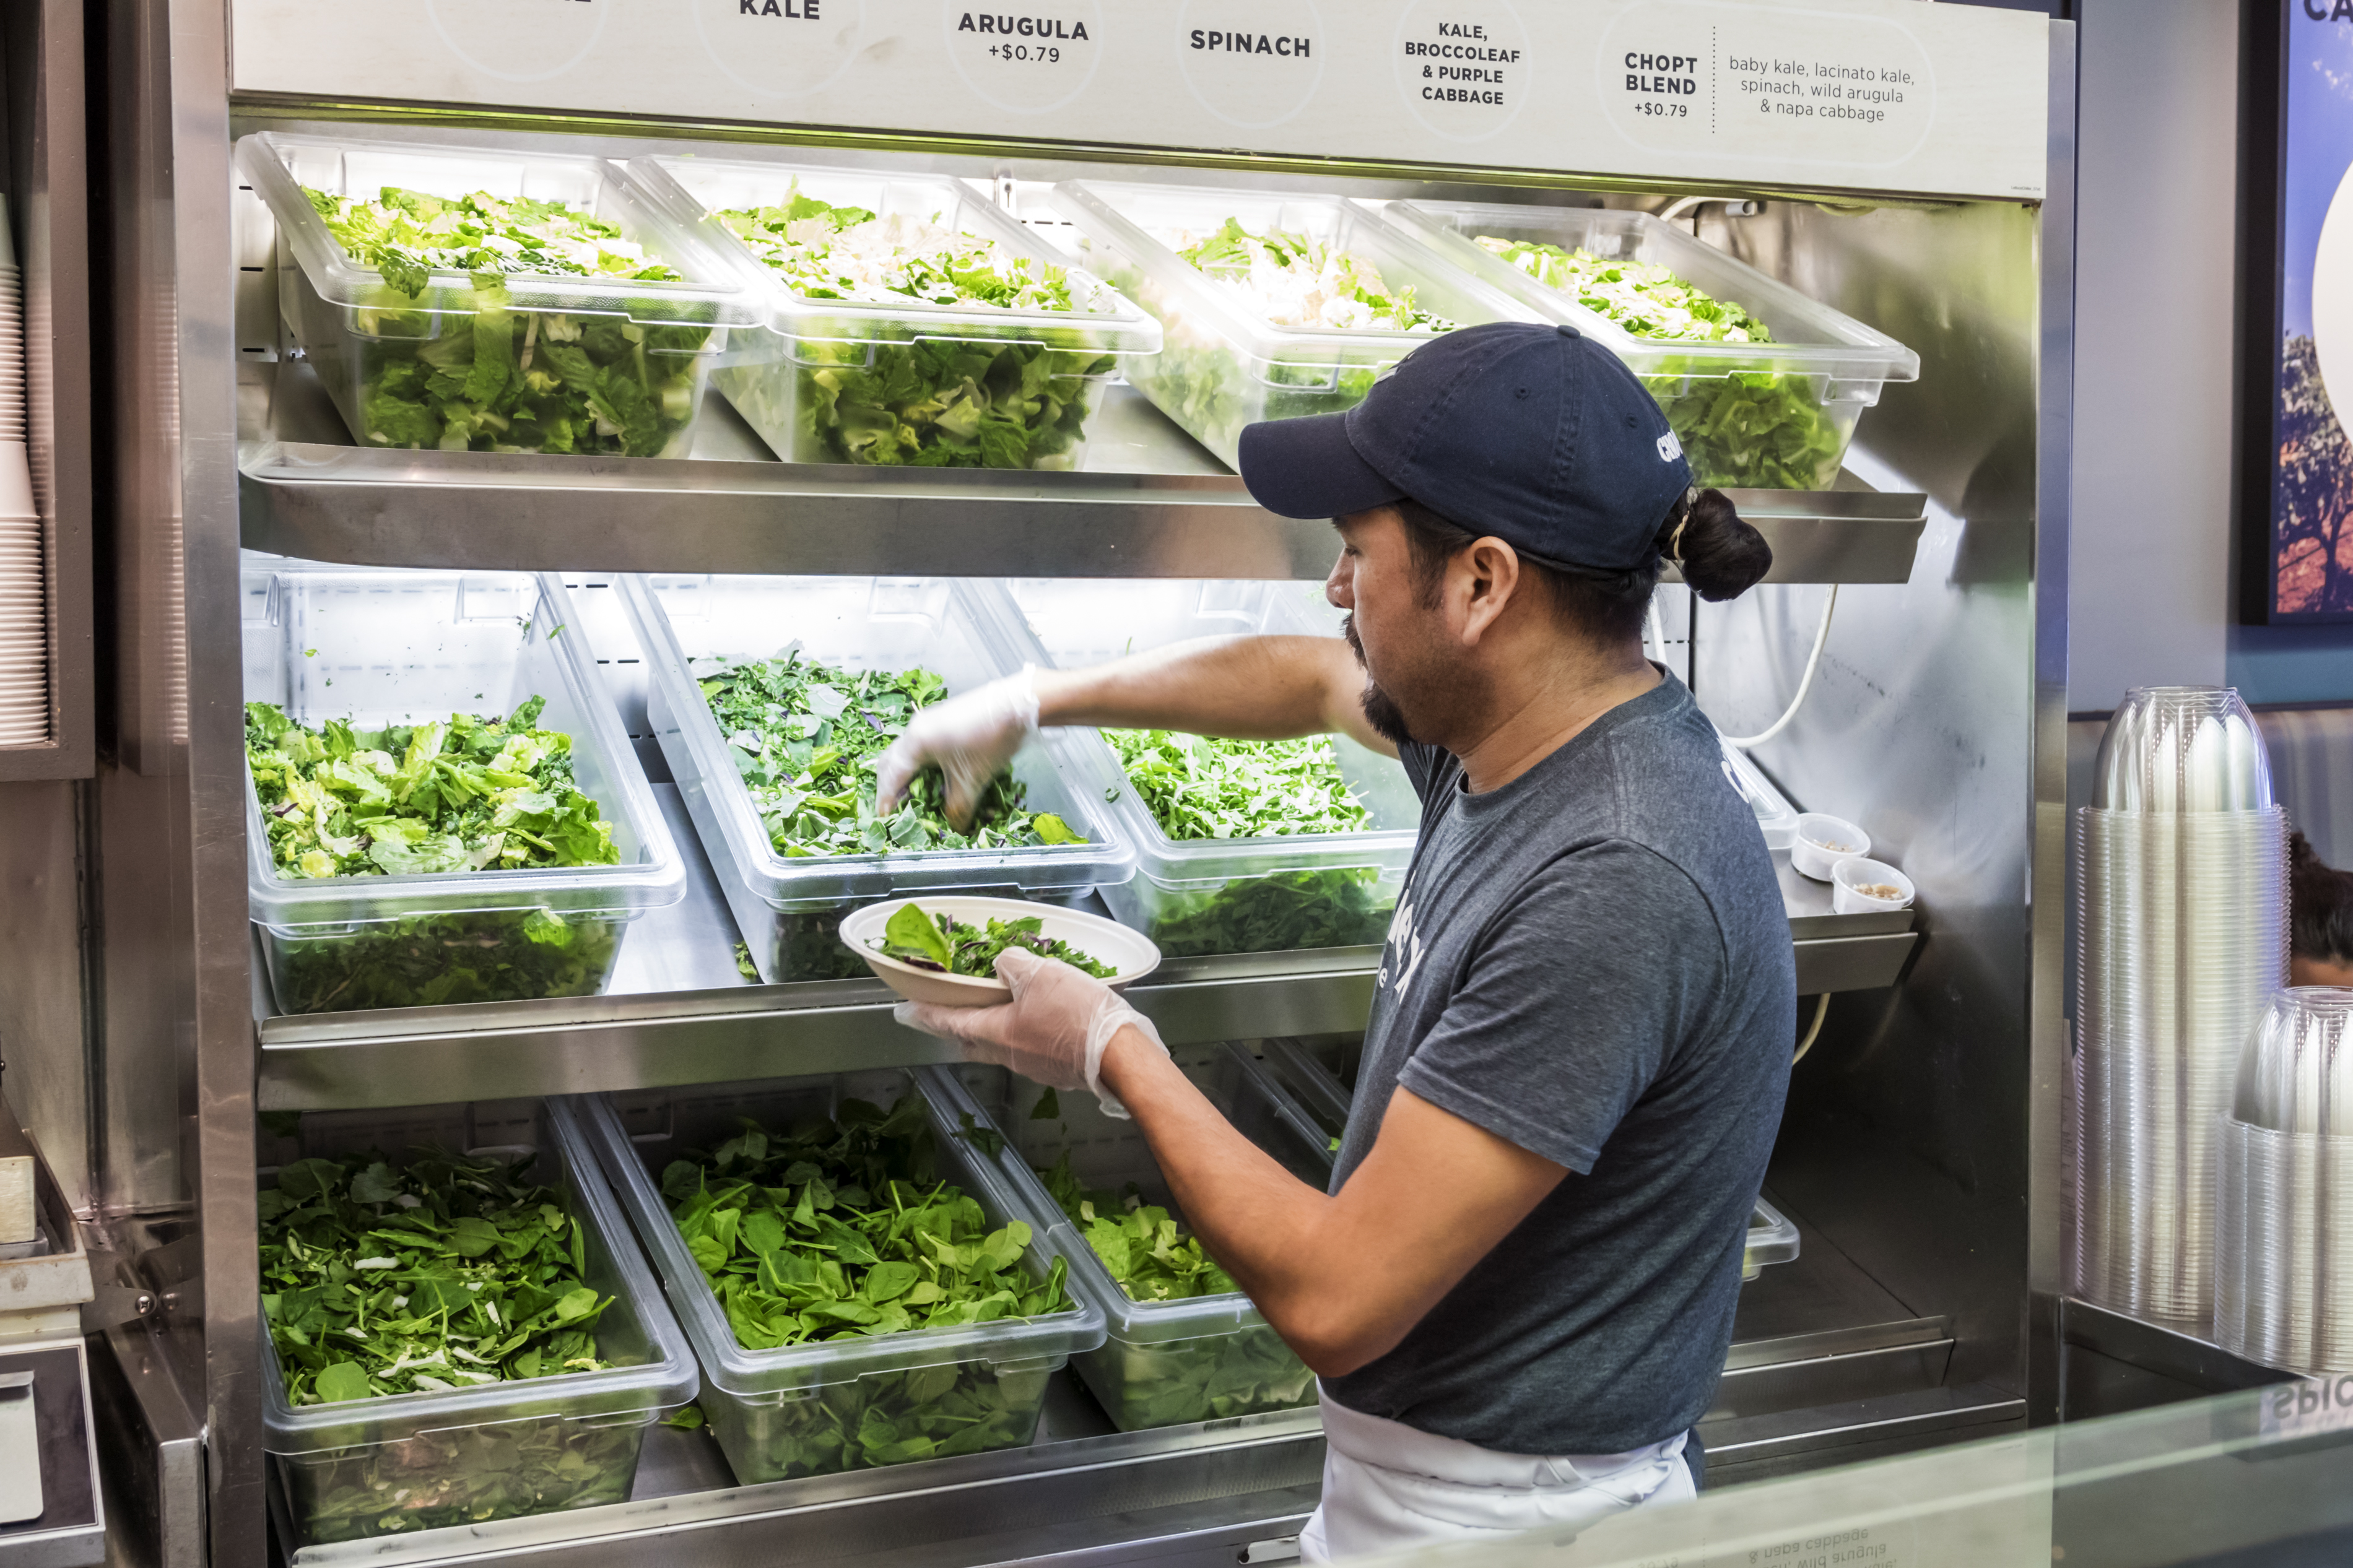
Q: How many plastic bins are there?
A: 12